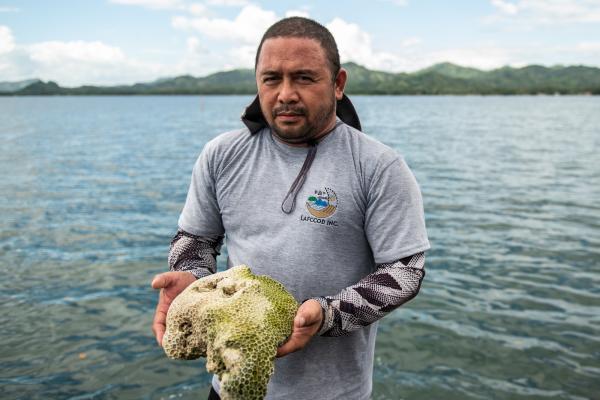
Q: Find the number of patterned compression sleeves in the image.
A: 2